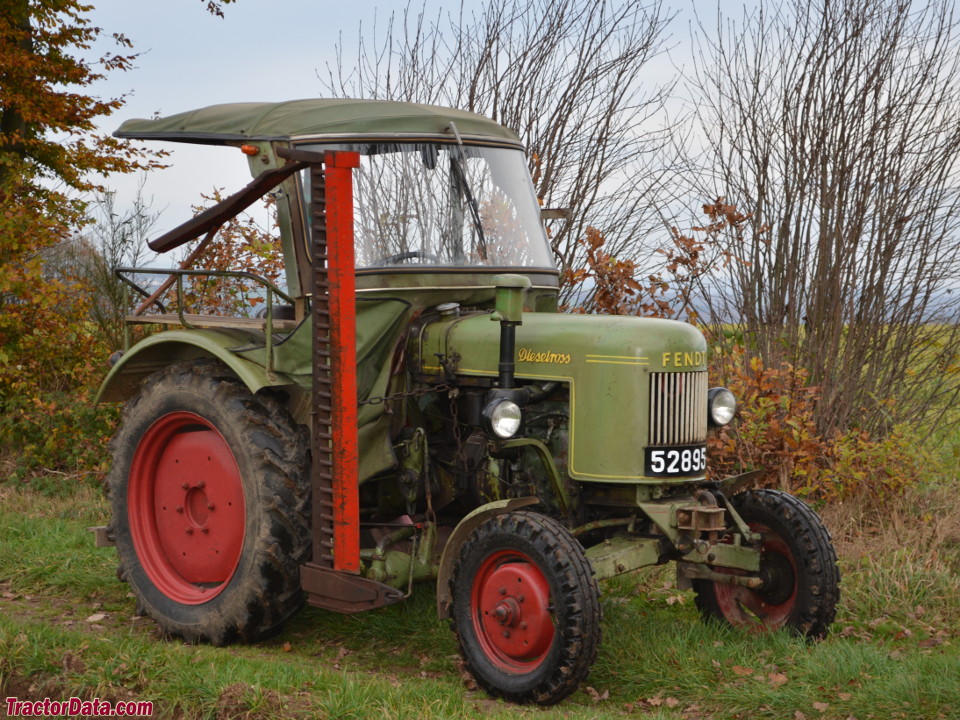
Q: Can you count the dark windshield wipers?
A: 1